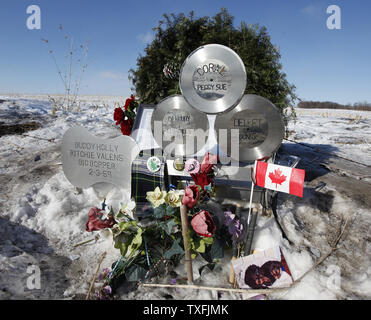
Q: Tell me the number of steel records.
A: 3